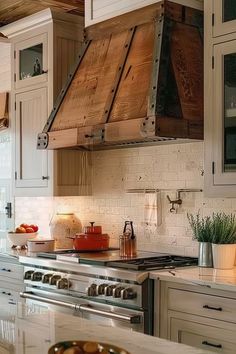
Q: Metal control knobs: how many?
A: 10